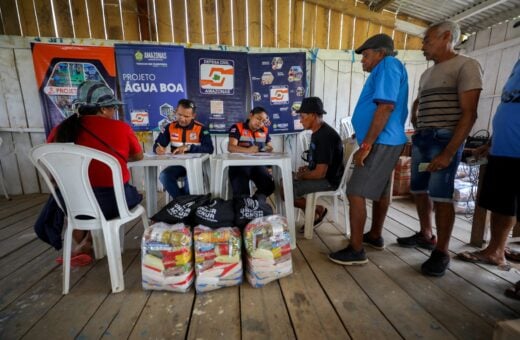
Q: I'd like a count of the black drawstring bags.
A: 3